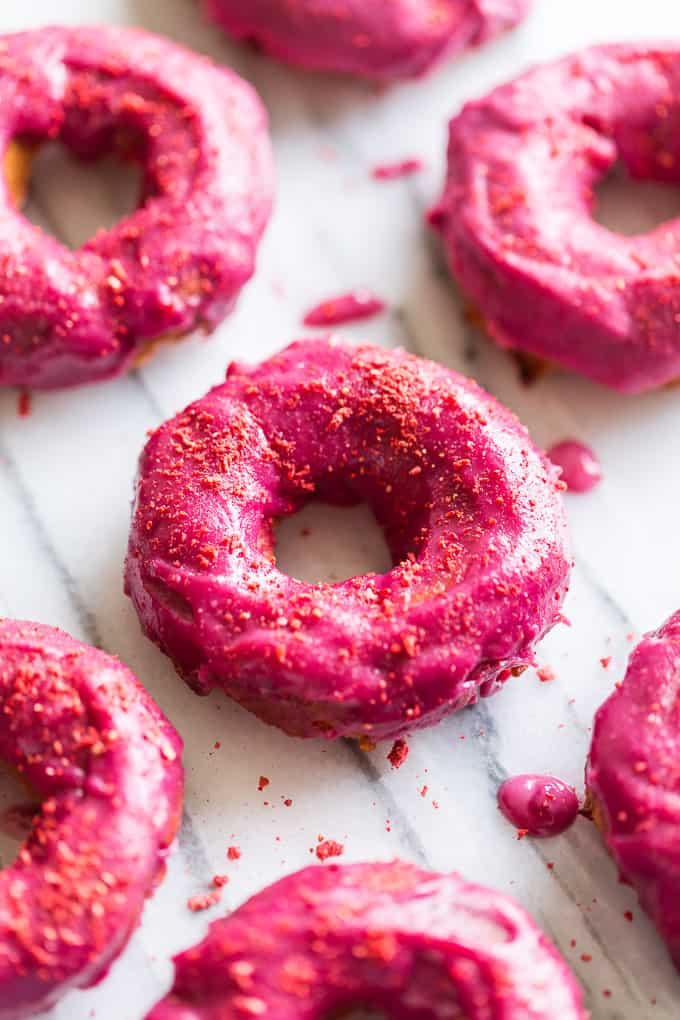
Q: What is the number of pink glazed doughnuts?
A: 7